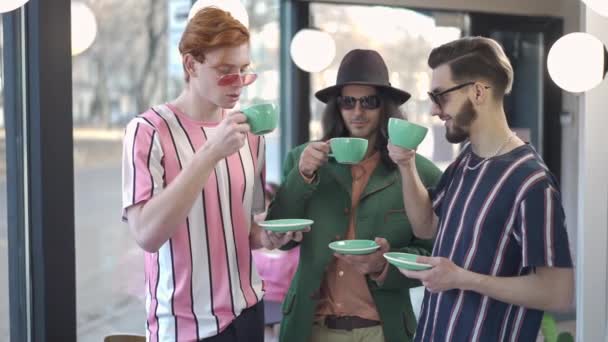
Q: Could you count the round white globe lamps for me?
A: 6